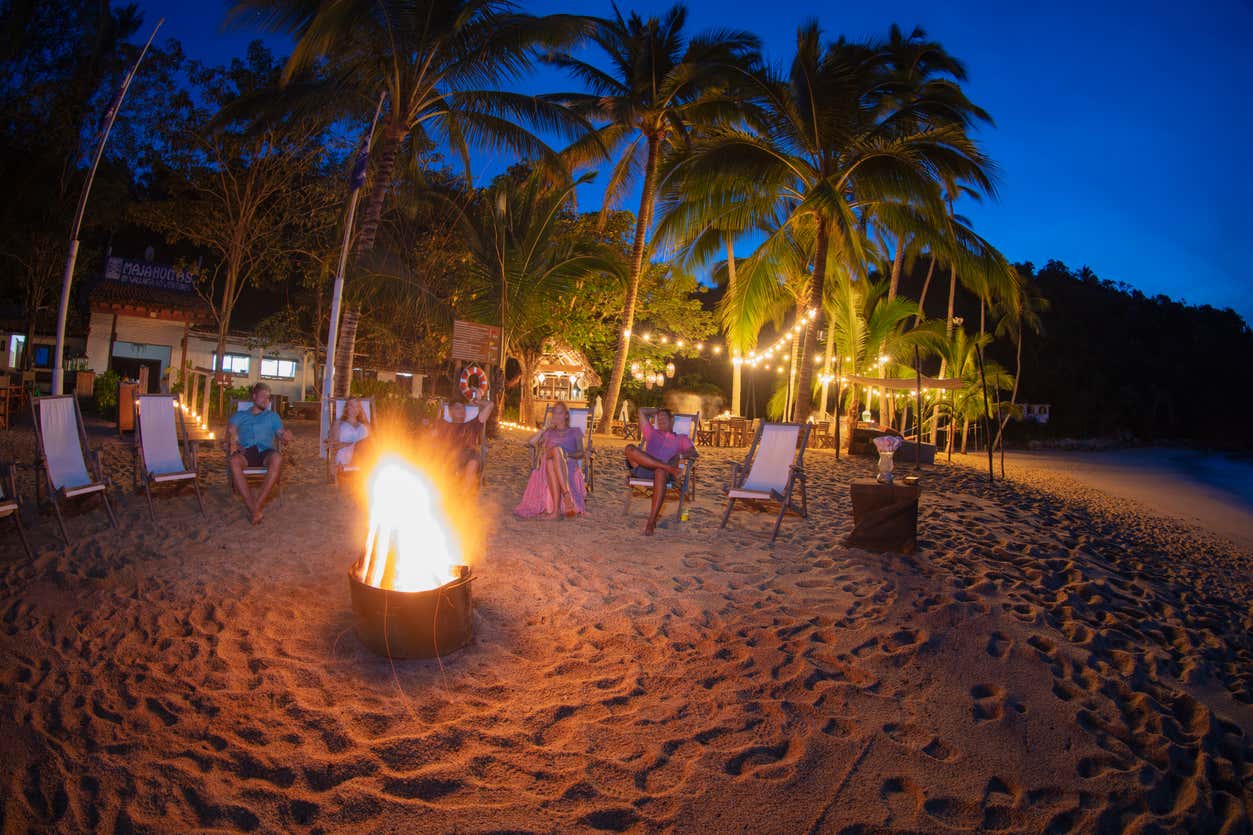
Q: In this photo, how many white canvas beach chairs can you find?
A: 9